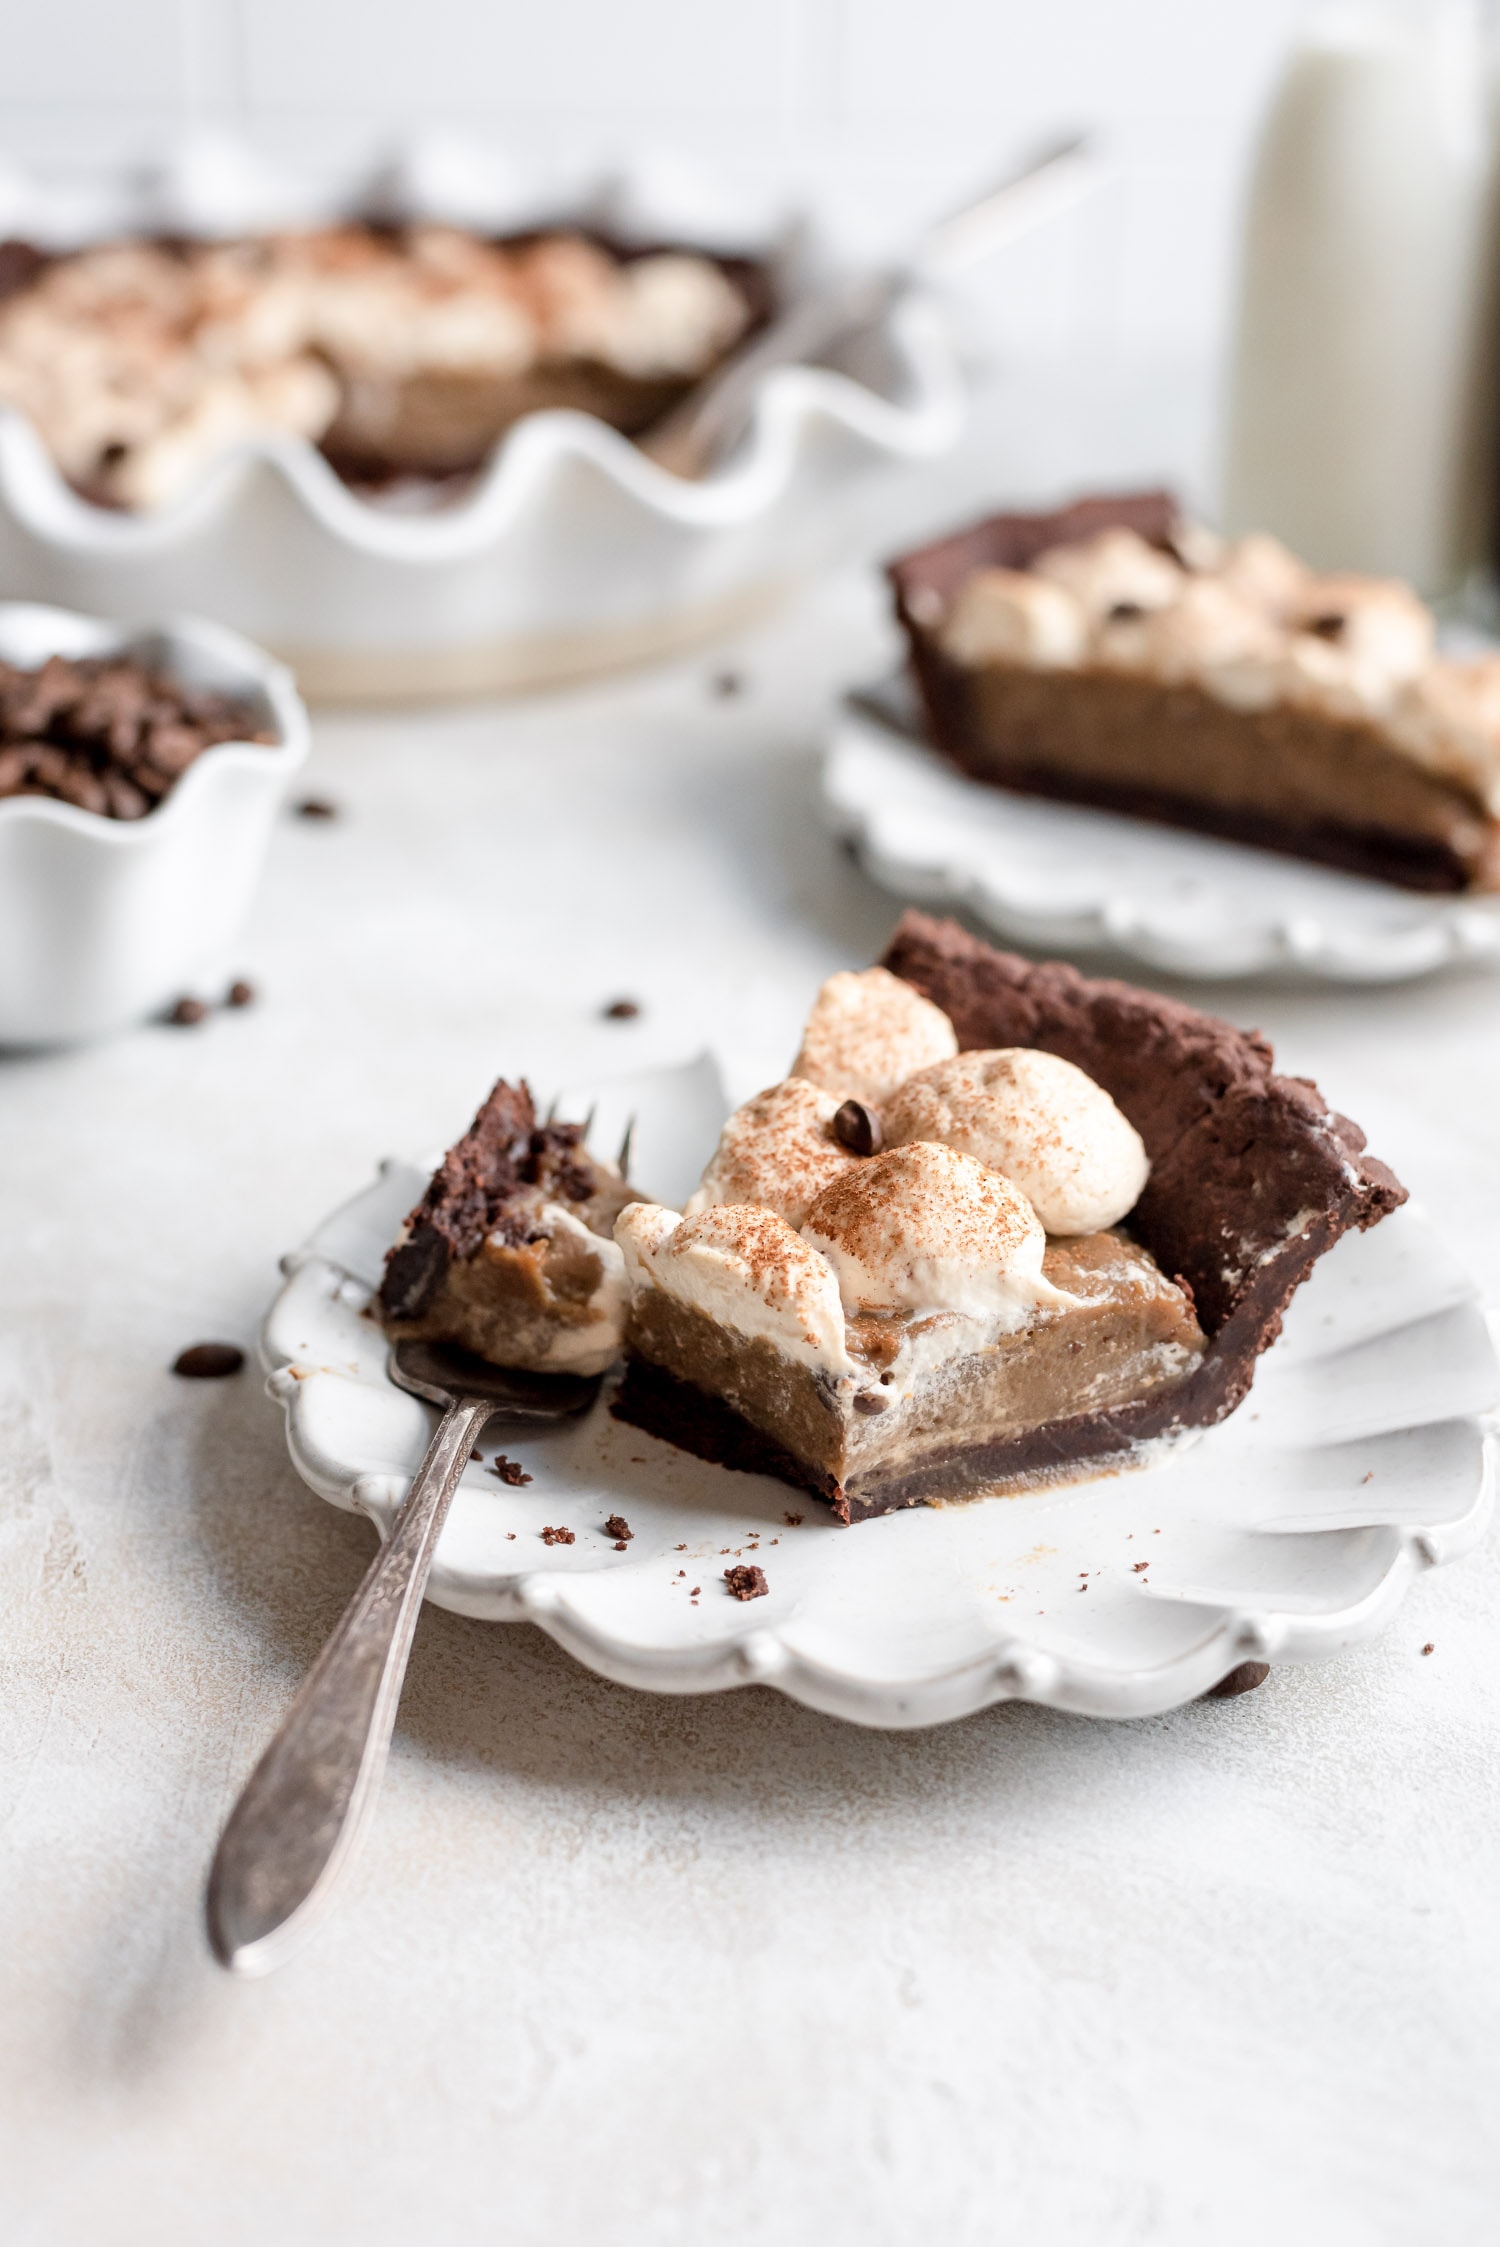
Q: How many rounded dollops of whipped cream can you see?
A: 5